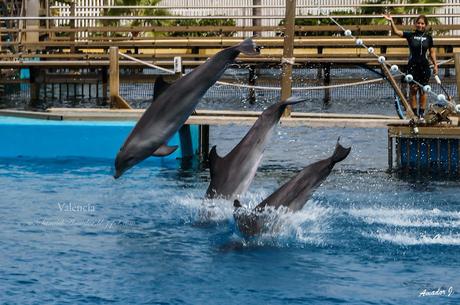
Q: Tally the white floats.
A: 9